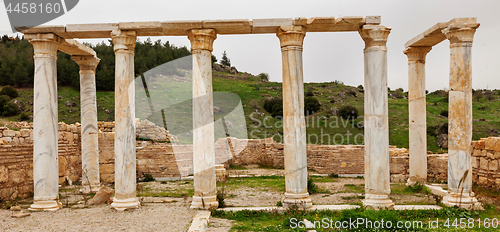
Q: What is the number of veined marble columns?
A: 8